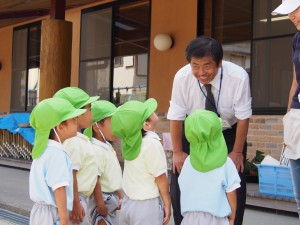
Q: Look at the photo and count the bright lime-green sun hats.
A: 5